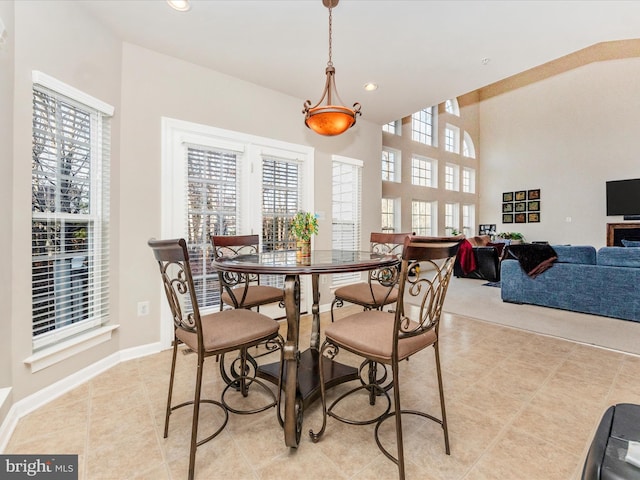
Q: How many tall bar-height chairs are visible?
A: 4